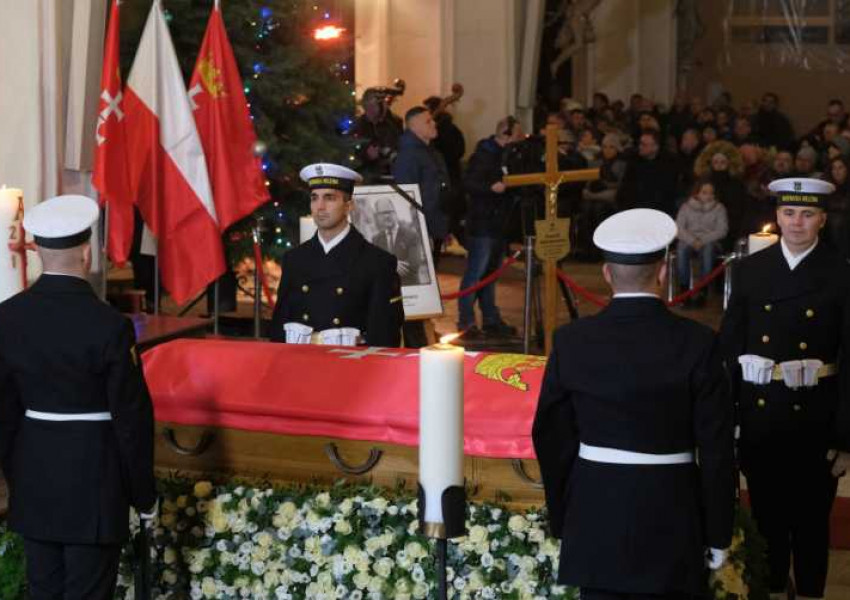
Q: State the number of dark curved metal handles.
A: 3